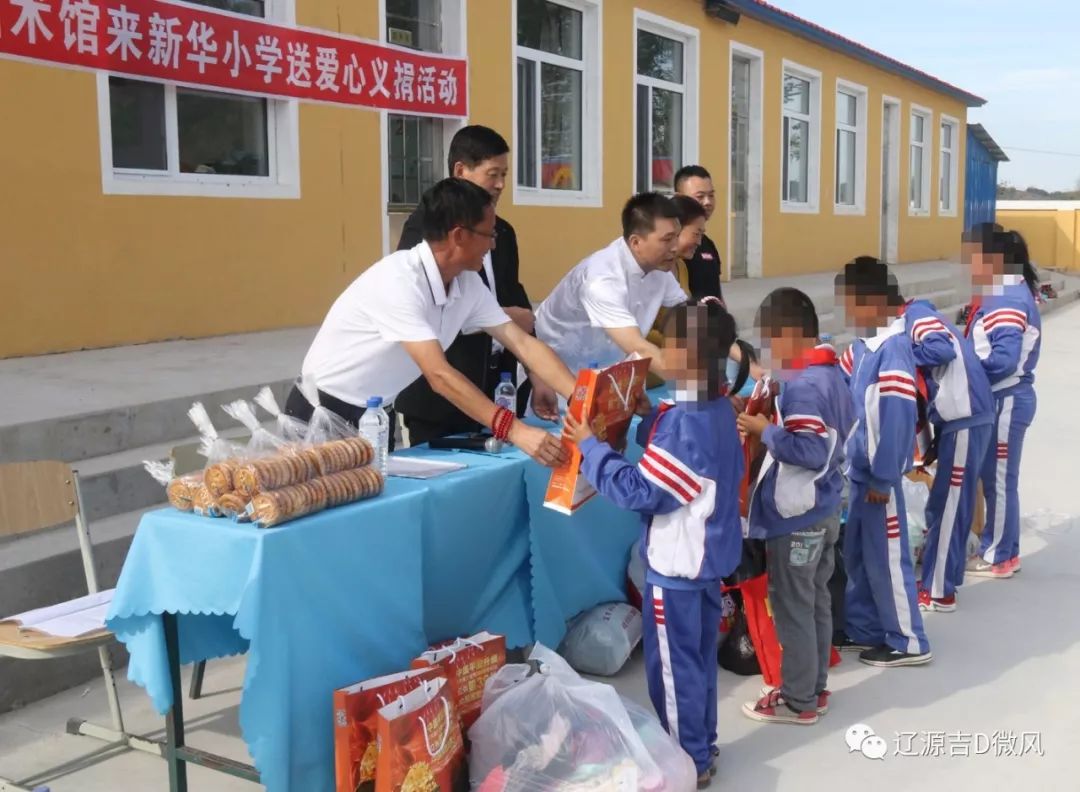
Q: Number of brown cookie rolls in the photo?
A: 6